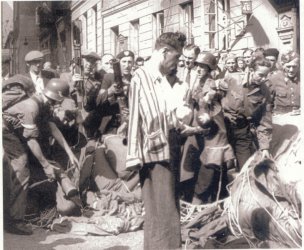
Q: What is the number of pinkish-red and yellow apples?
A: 0